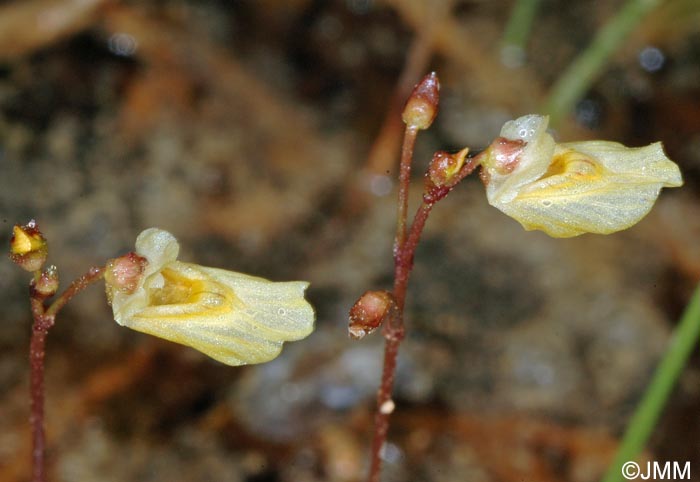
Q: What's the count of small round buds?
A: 5